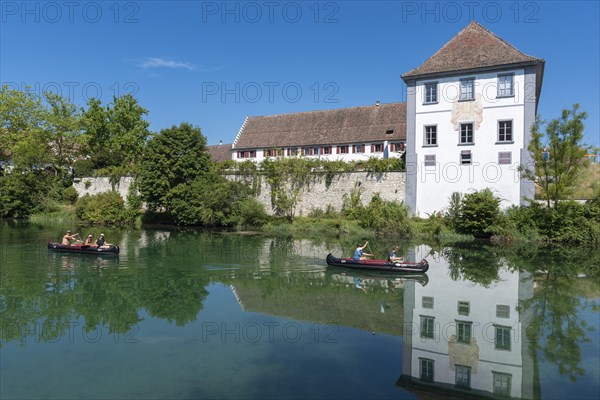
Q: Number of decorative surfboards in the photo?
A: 0